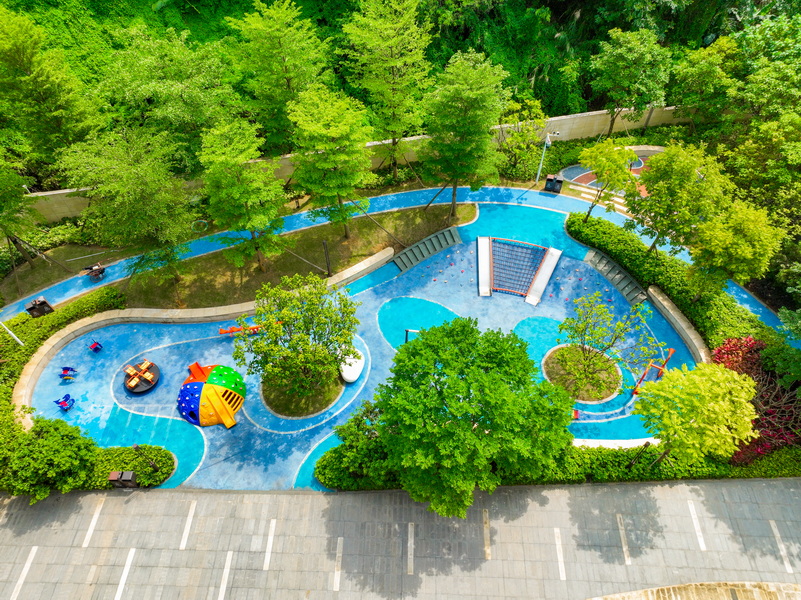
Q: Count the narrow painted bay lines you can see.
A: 13